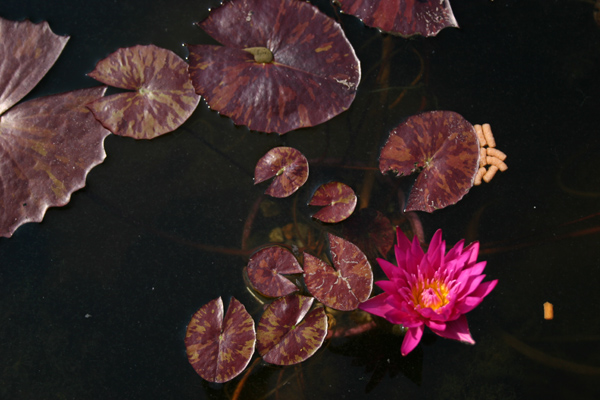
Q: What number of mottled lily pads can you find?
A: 11